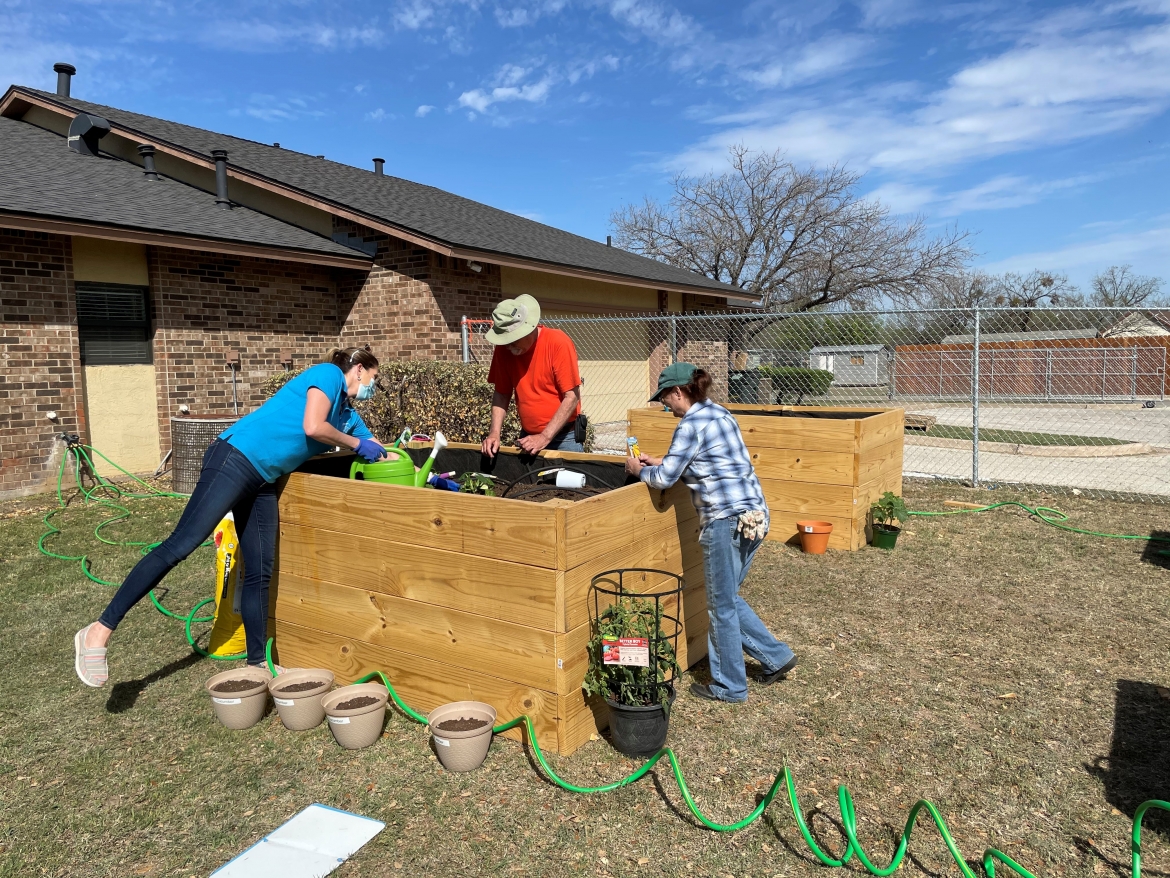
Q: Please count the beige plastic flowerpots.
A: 4